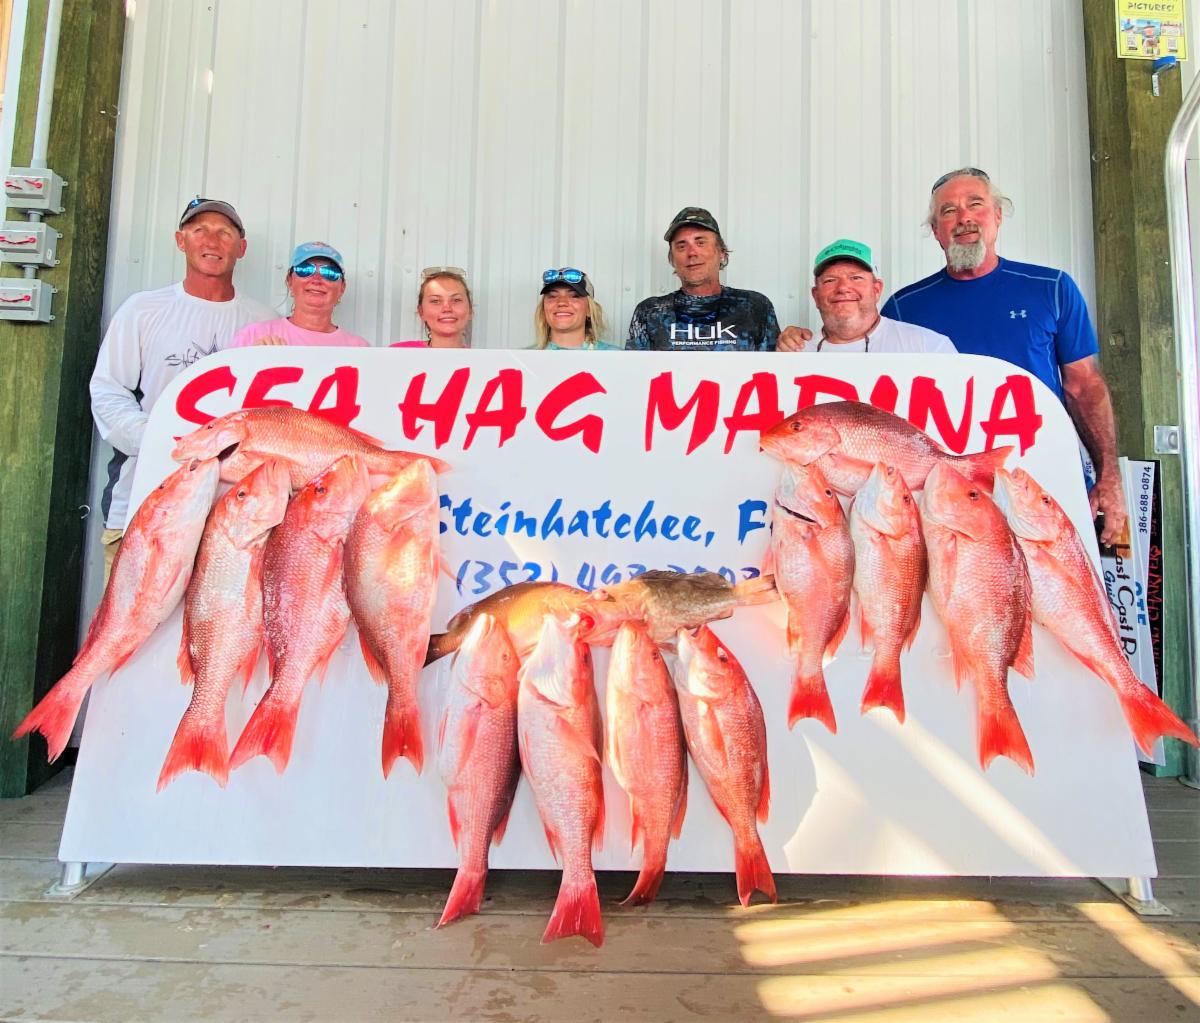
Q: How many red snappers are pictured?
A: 14